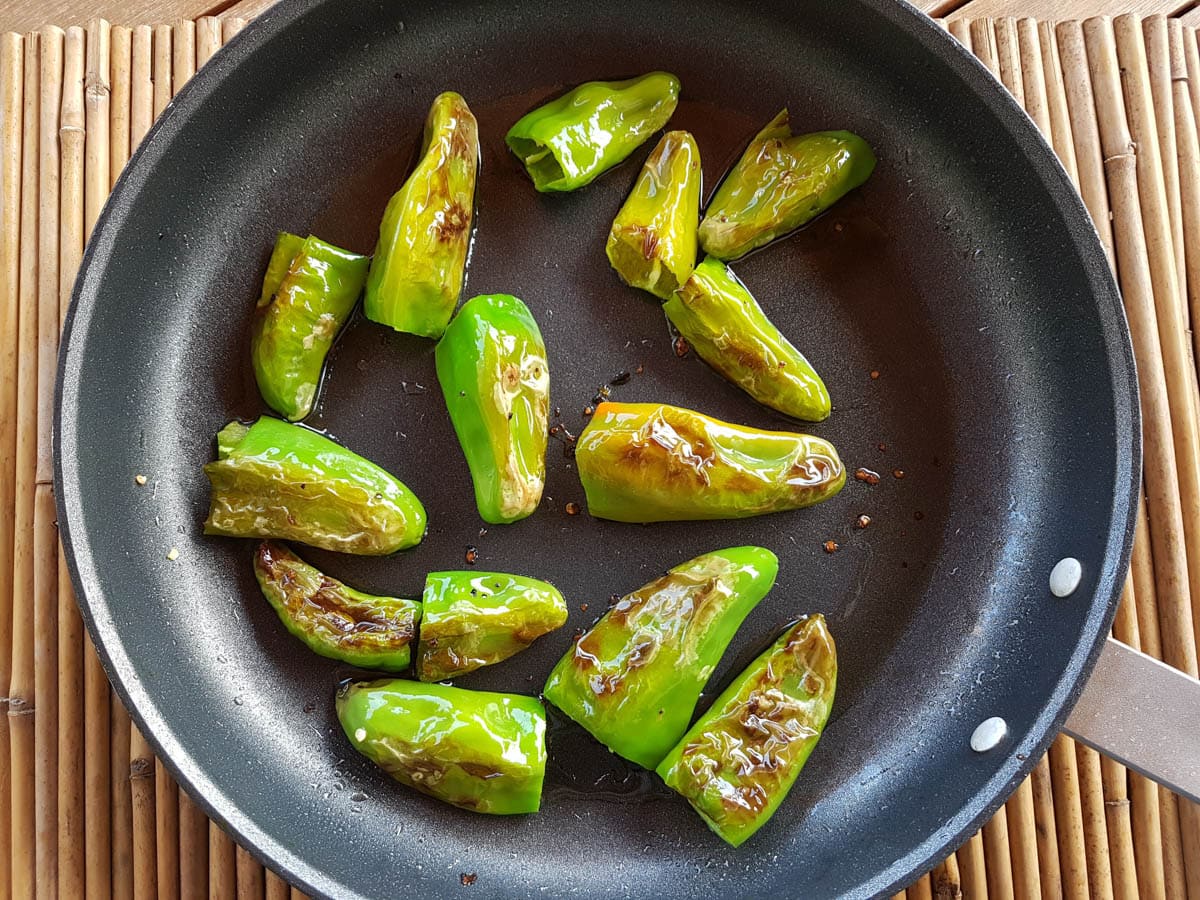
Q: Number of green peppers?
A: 14